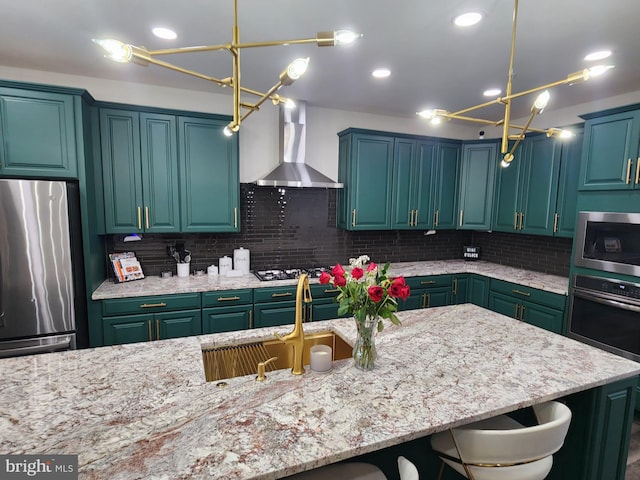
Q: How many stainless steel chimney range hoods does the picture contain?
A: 1